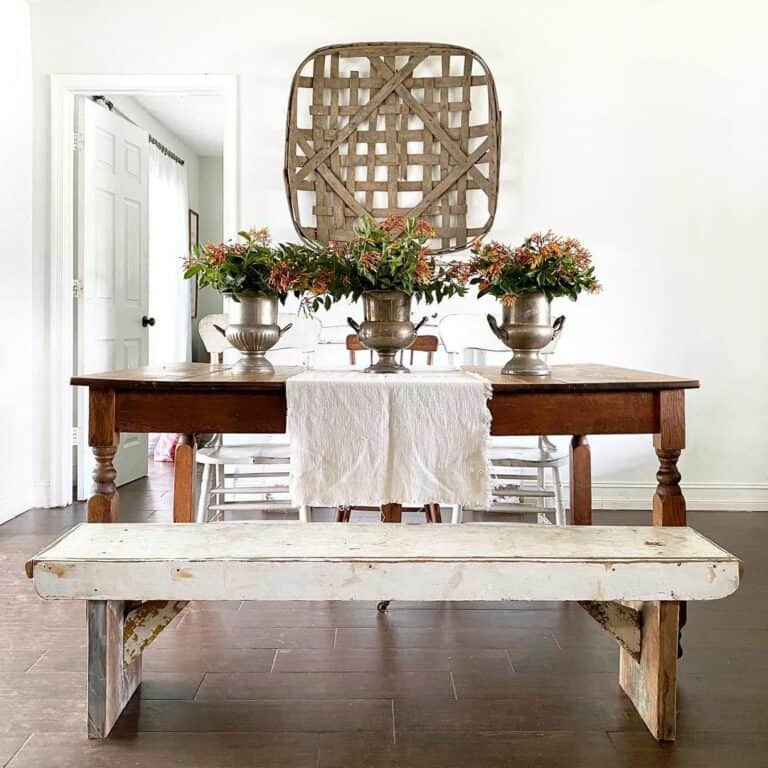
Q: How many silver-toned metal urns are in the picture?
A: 3